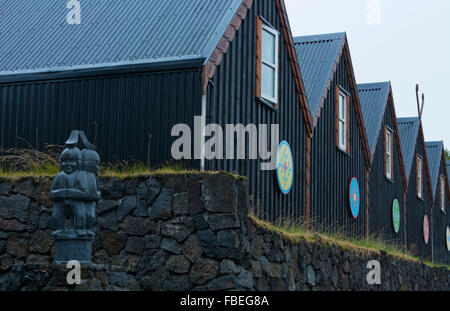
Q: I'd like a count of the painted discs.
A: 5